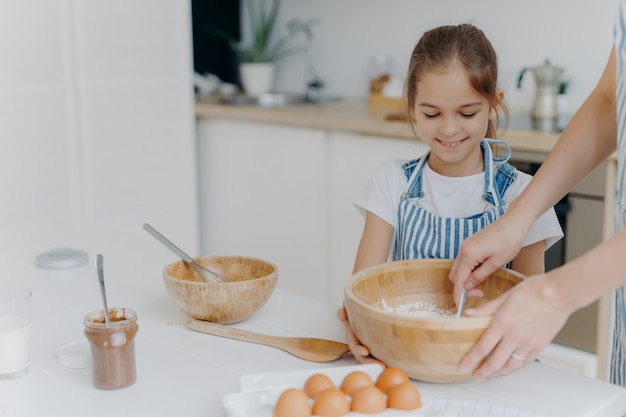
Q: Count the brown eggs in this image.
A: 7